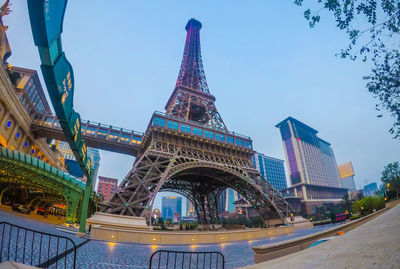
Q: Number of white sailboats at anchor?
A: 0